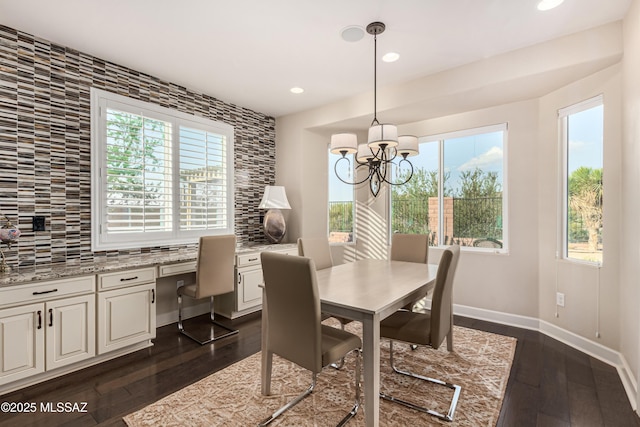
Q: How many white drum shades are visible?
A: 4